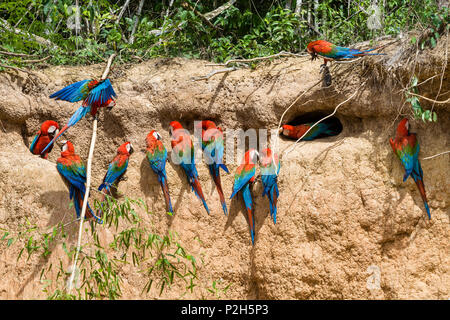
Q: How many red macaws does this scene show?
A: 12